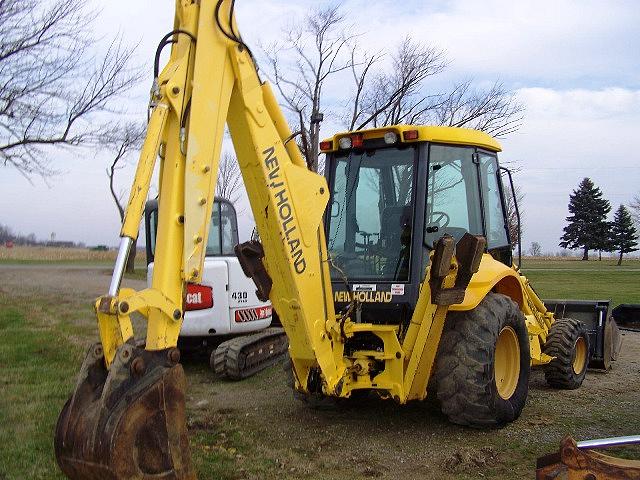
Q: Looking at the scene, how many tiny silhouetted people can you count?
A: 0